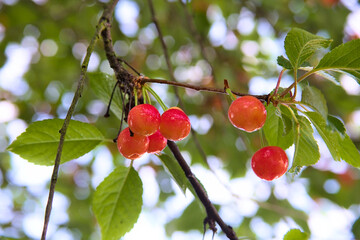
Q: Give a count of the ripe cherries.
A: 6